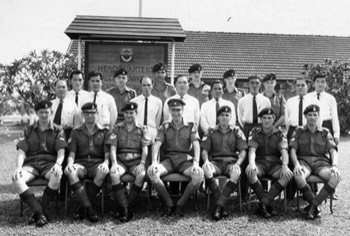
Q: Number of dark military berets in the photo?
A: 11